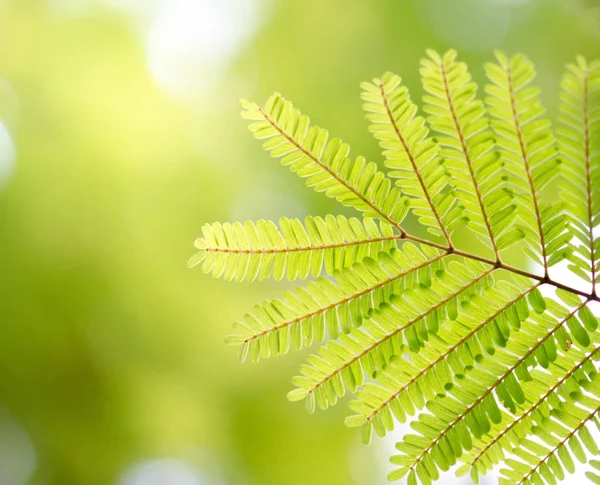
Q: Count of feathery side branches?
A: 12